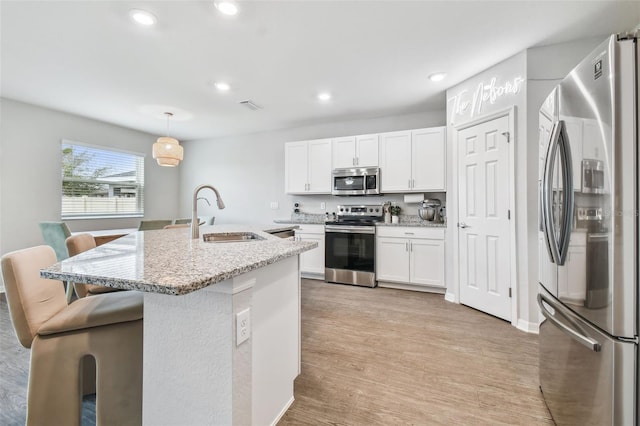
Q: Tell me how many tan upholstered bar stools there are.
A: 2